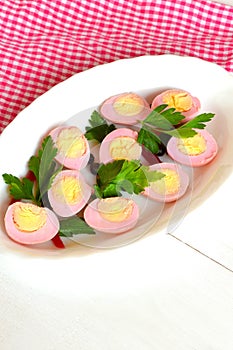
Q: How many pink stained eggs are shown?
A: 9